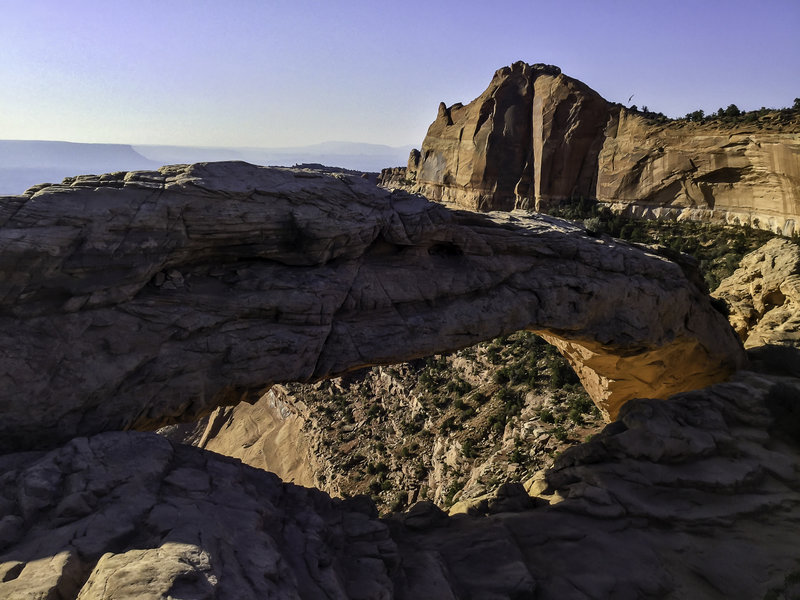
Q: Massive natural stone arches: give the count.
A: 1